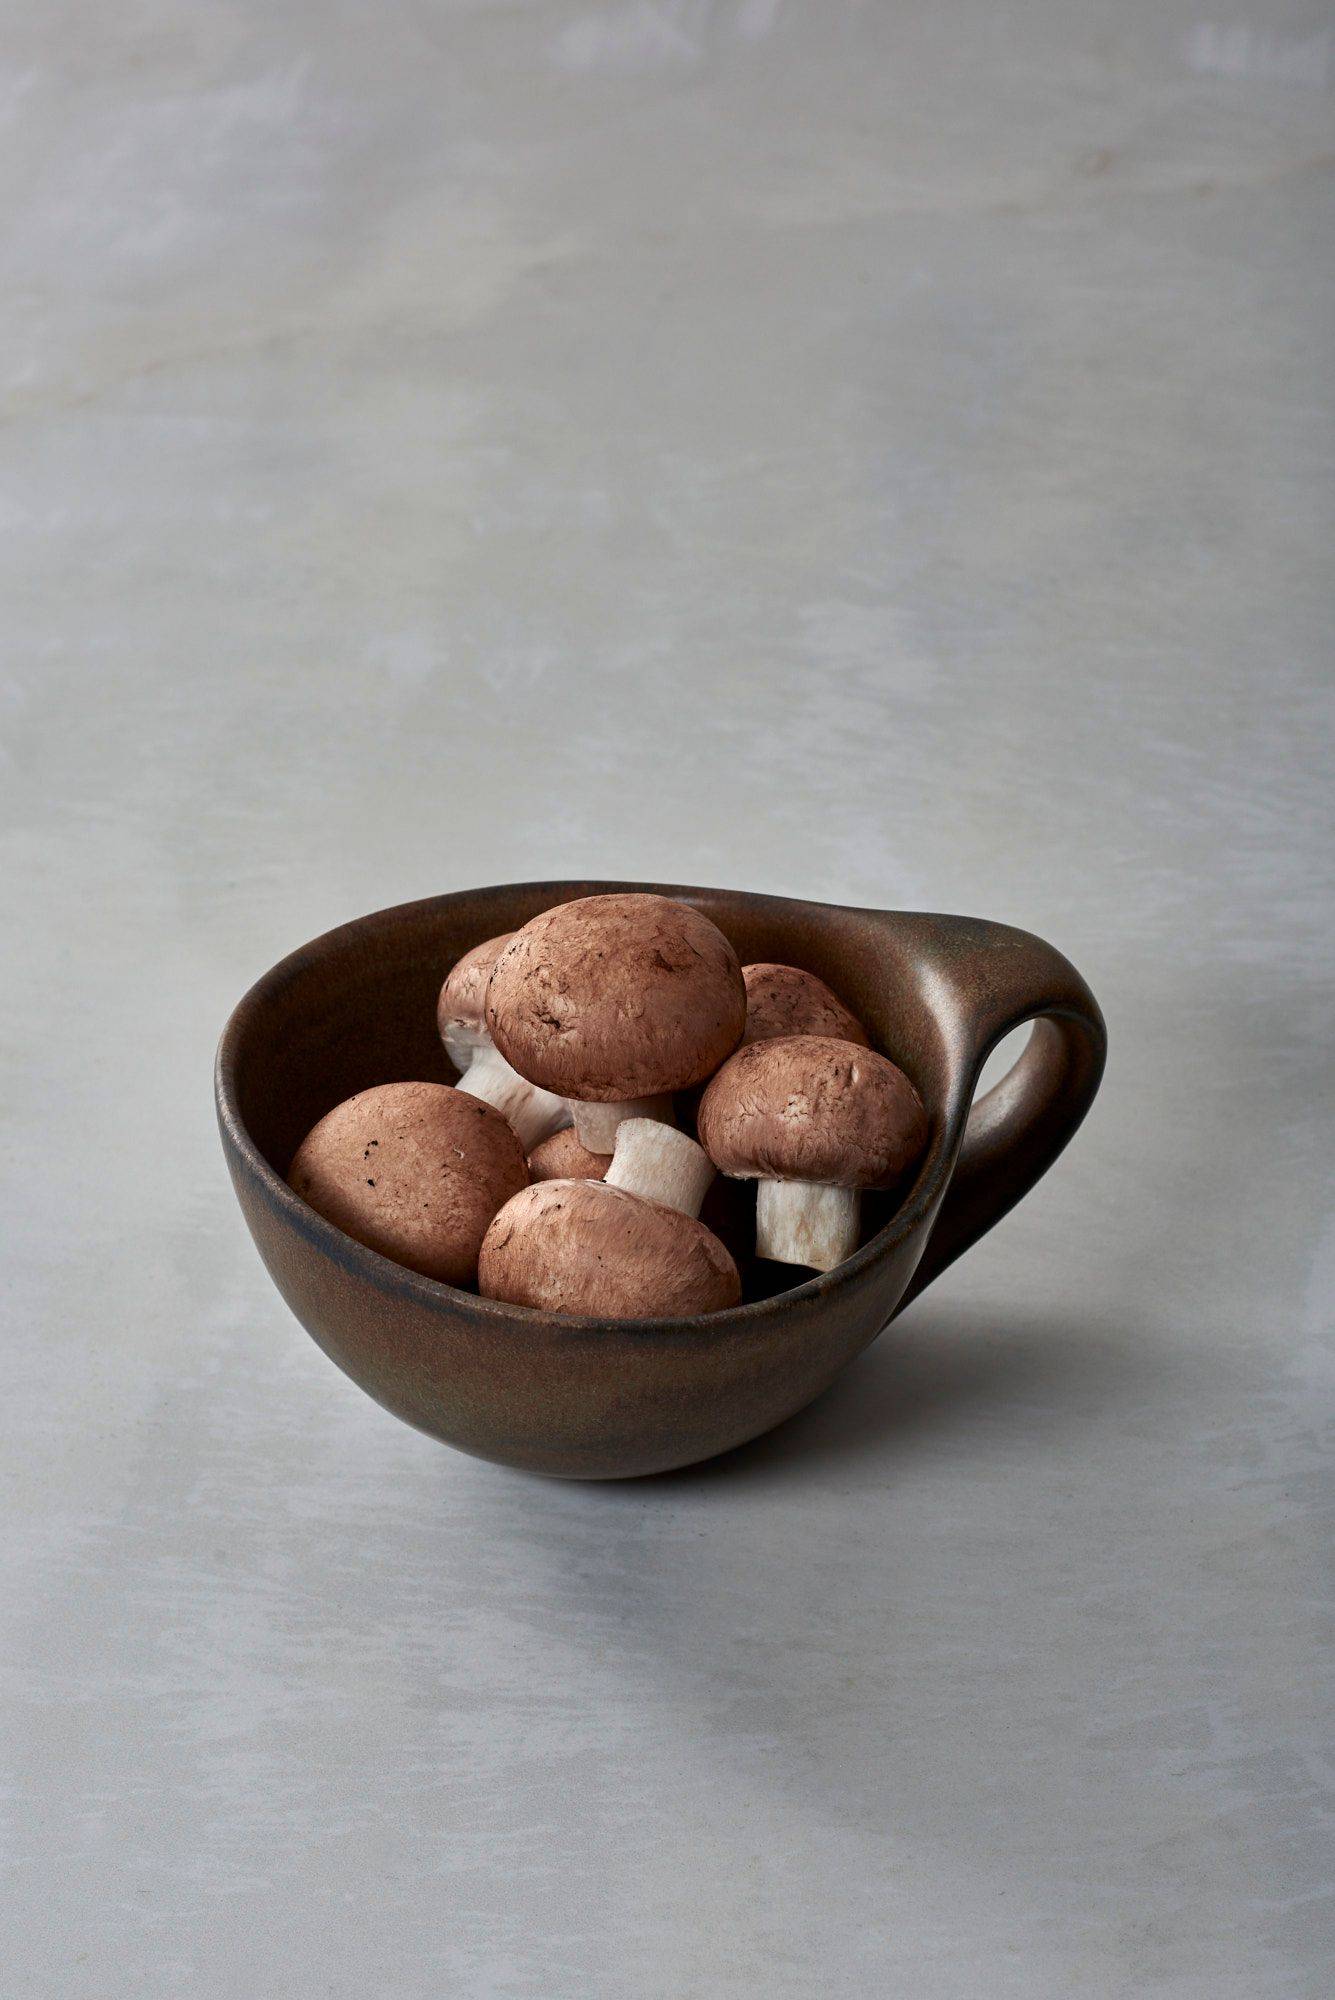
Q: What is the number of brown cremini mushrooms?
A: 7